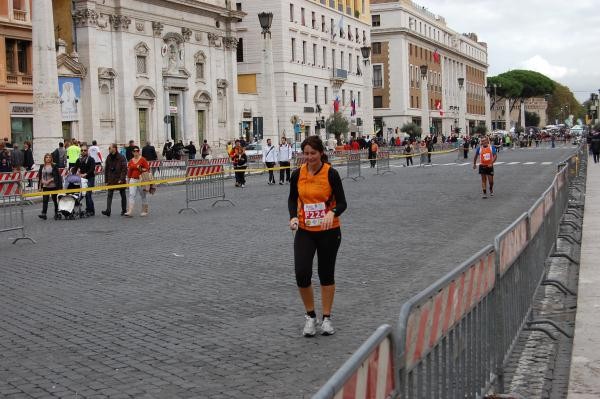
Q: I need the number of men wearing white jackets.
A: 2